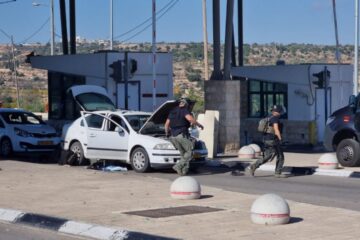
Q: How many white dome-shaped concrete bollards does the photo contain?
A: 5